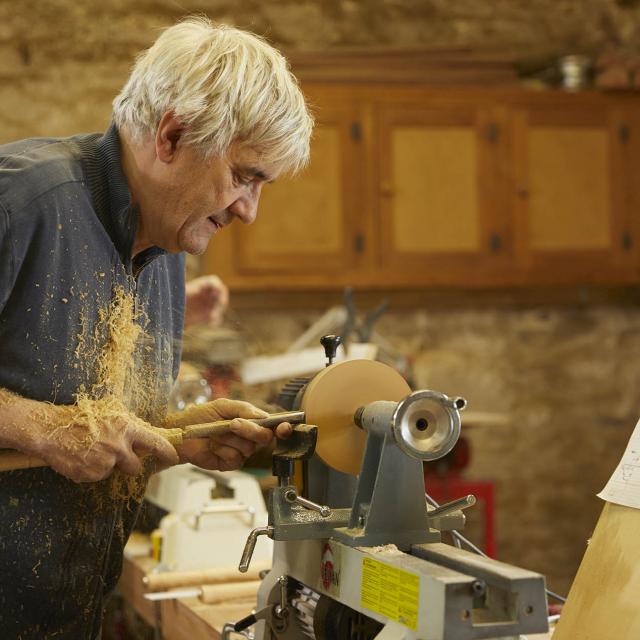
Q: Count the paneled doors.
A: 3